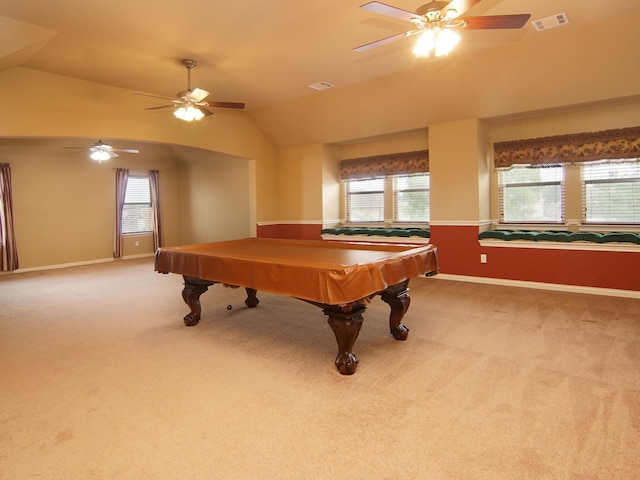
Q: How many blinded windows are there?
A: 5